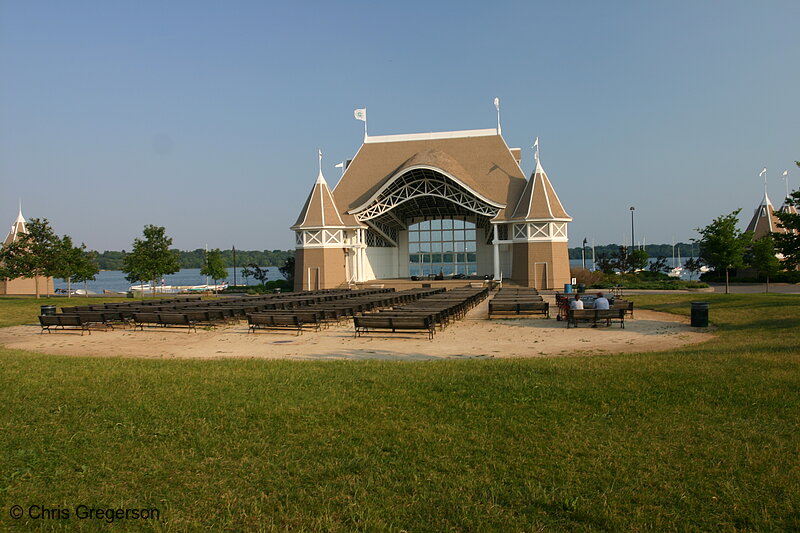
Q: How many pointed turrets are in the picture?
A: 5